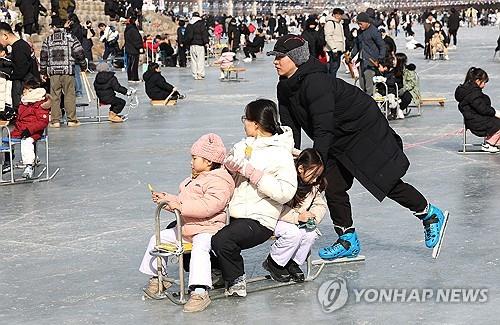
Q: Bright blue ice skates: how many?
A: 2